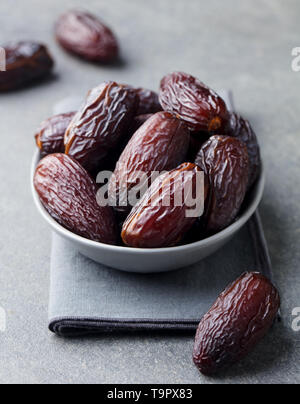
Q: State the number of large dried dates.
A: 12